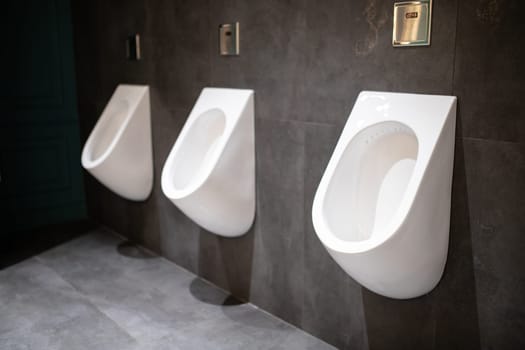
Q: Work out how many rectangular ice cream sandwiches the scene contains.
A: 0